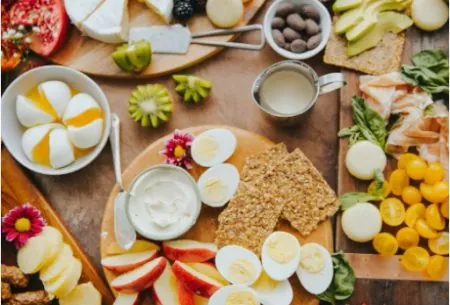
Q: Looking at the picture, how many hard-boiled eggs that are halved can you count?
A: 7